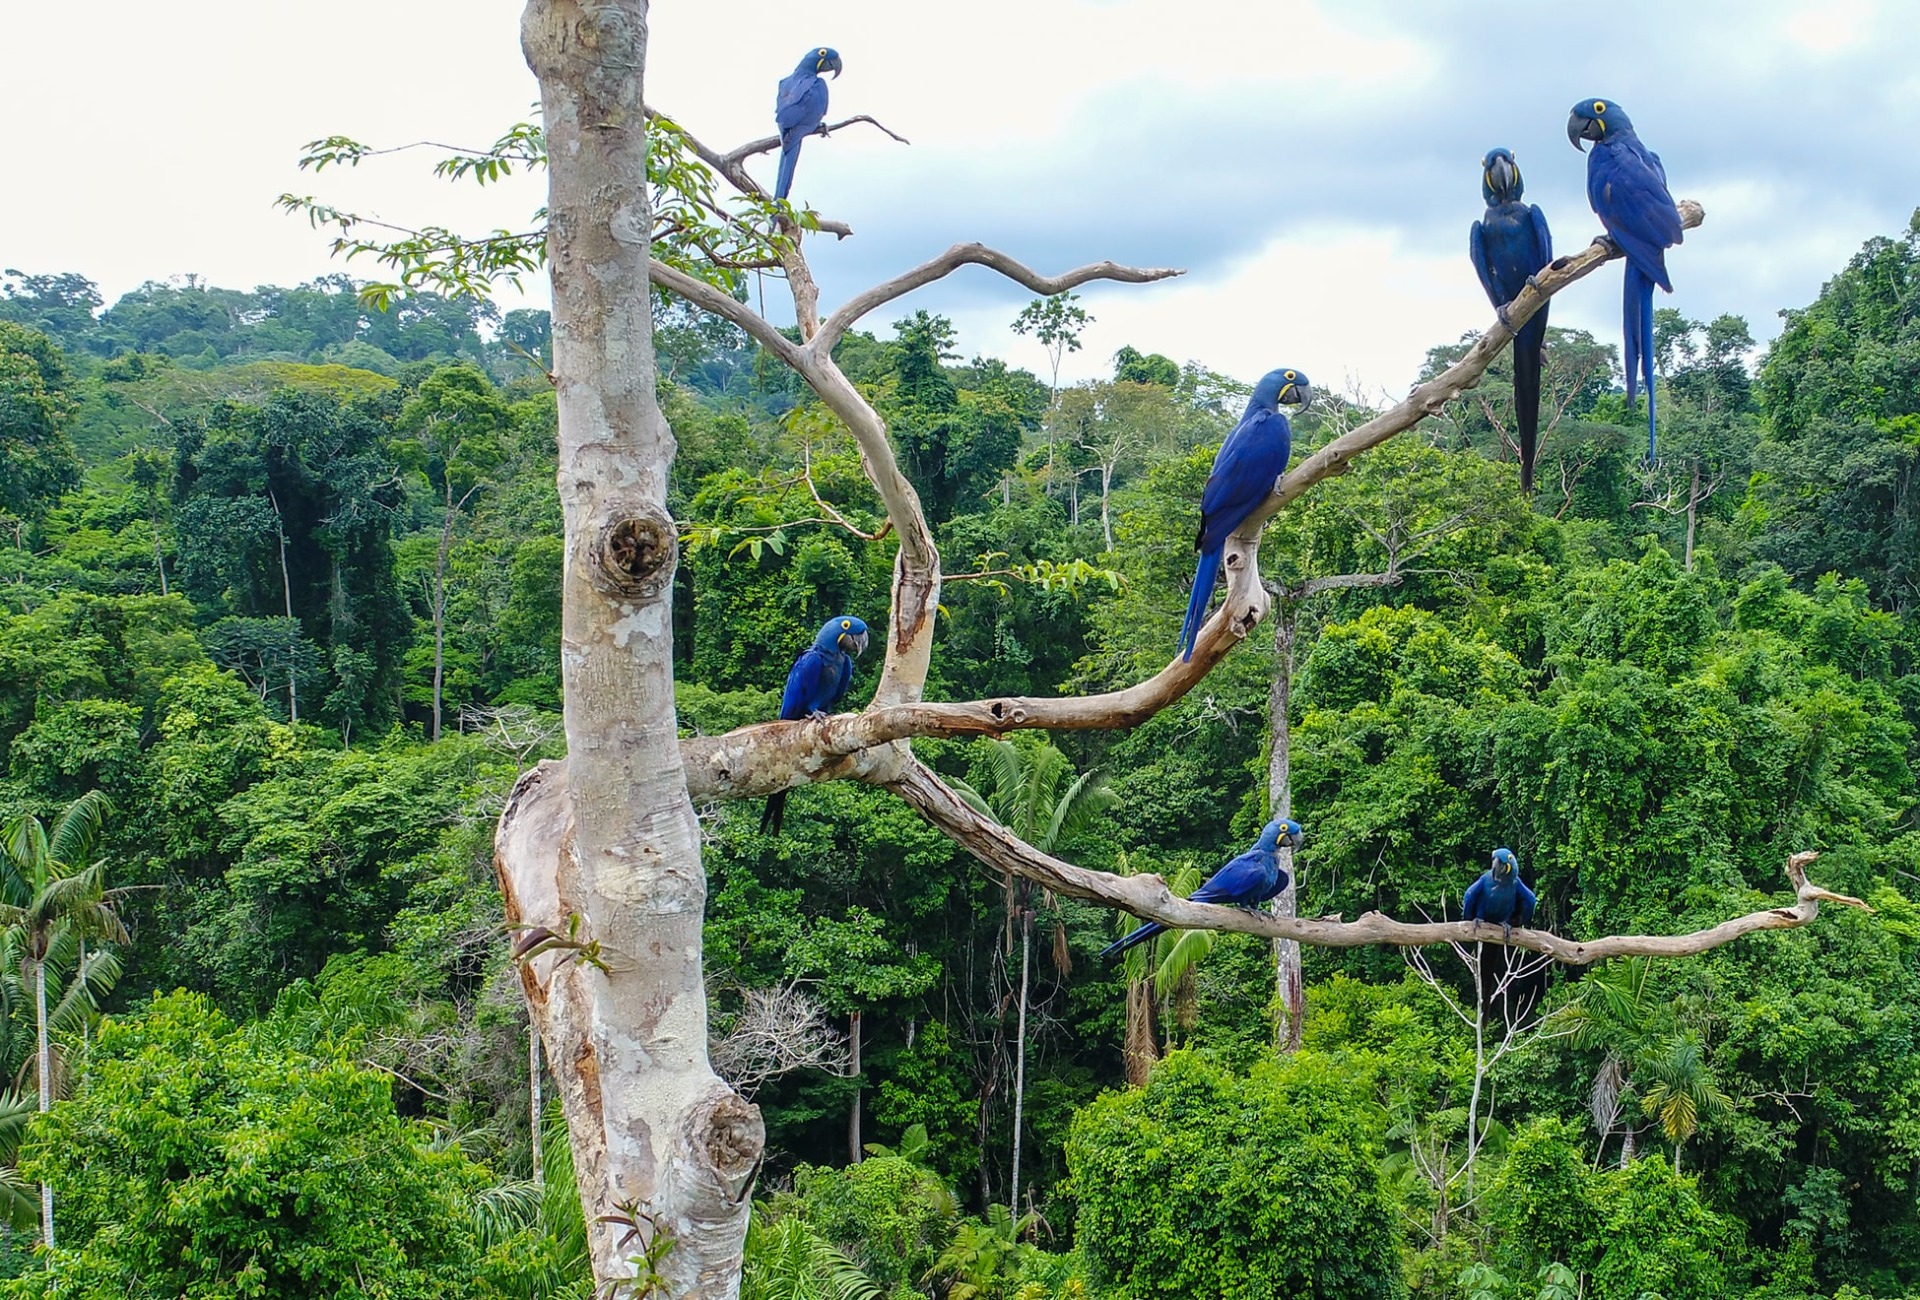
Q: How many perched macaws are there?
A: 7